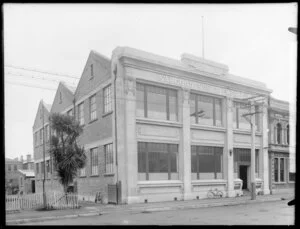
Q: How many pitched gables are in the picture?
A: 3